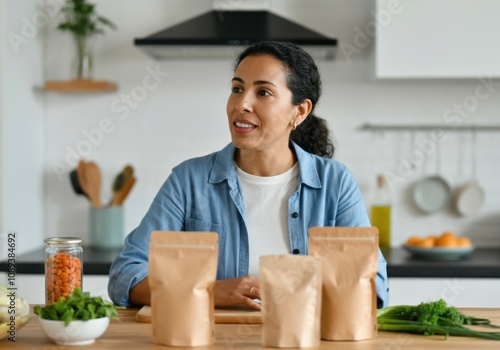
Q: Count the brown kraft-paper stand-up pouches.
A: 3